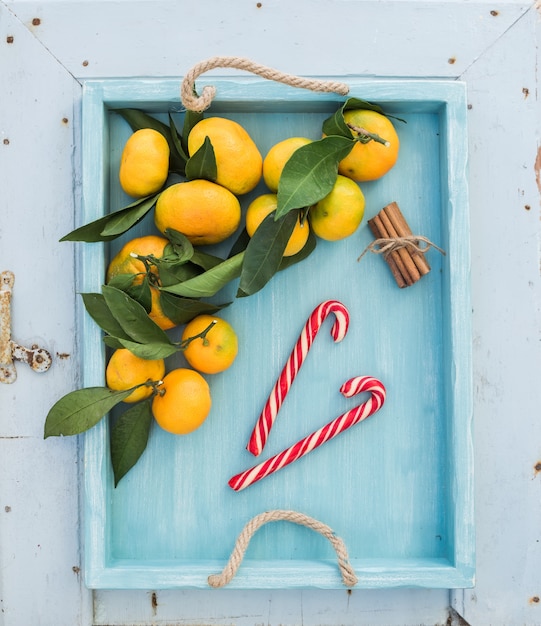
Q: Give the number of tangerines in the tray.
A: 11